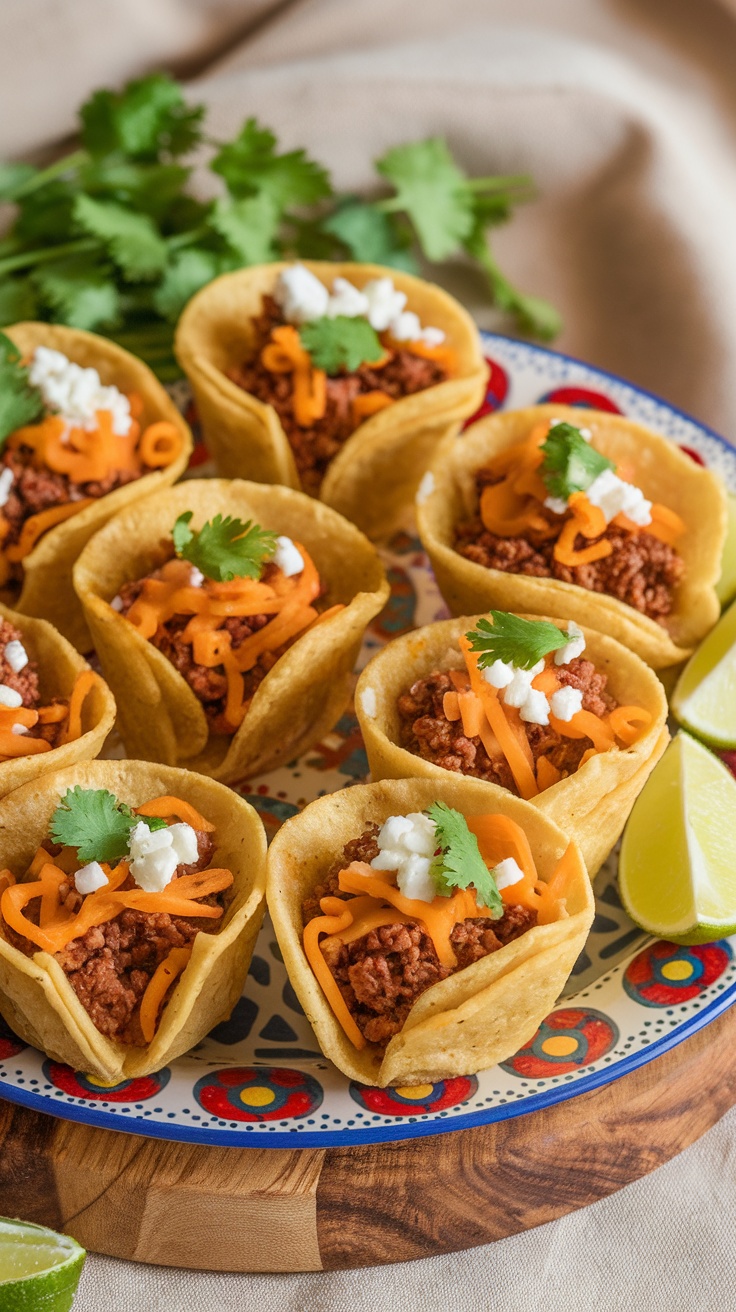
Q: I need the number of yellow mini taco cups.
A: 8